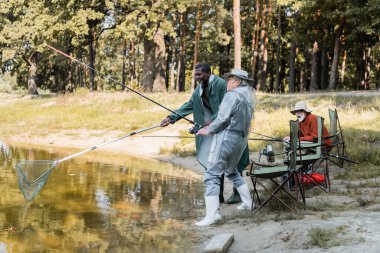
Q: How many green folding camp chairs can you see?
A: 3